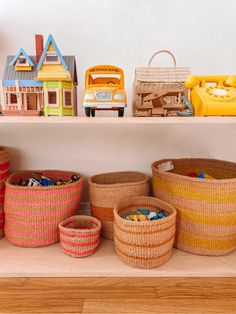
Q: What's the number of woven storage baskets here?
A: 6